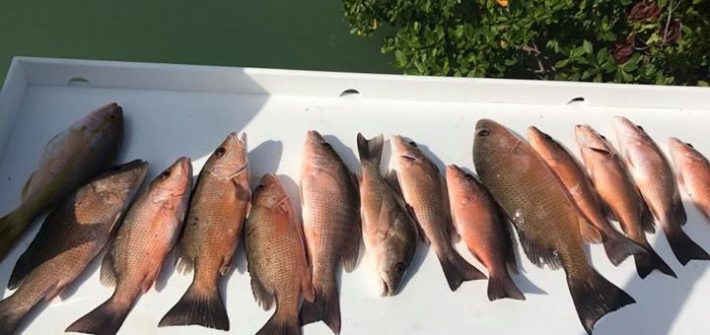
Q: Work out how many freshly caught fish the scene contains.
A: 14